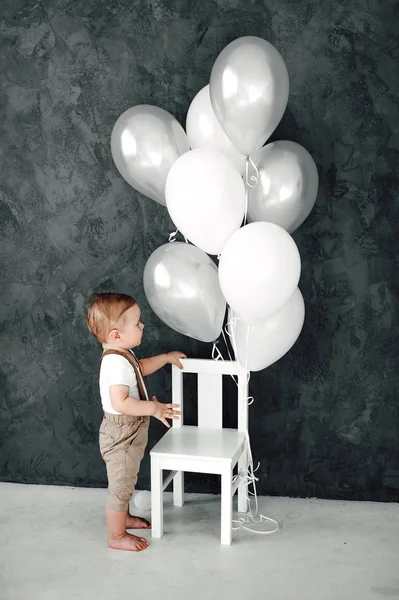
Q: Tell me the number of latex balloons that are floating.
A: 8